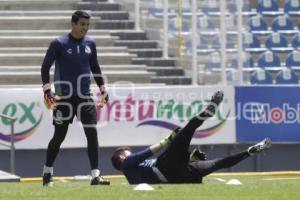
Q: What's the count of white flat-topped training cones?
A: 2